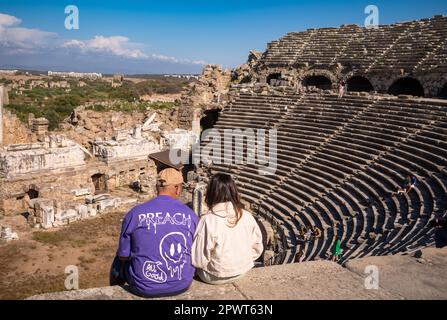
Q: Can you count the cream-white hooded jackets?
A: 1